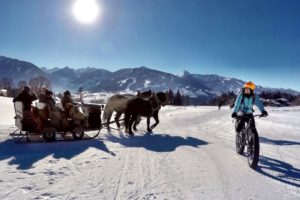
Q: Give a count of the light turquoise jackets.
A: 1